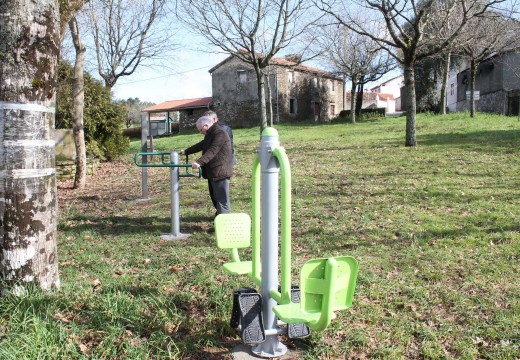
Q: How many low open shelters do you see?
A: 1